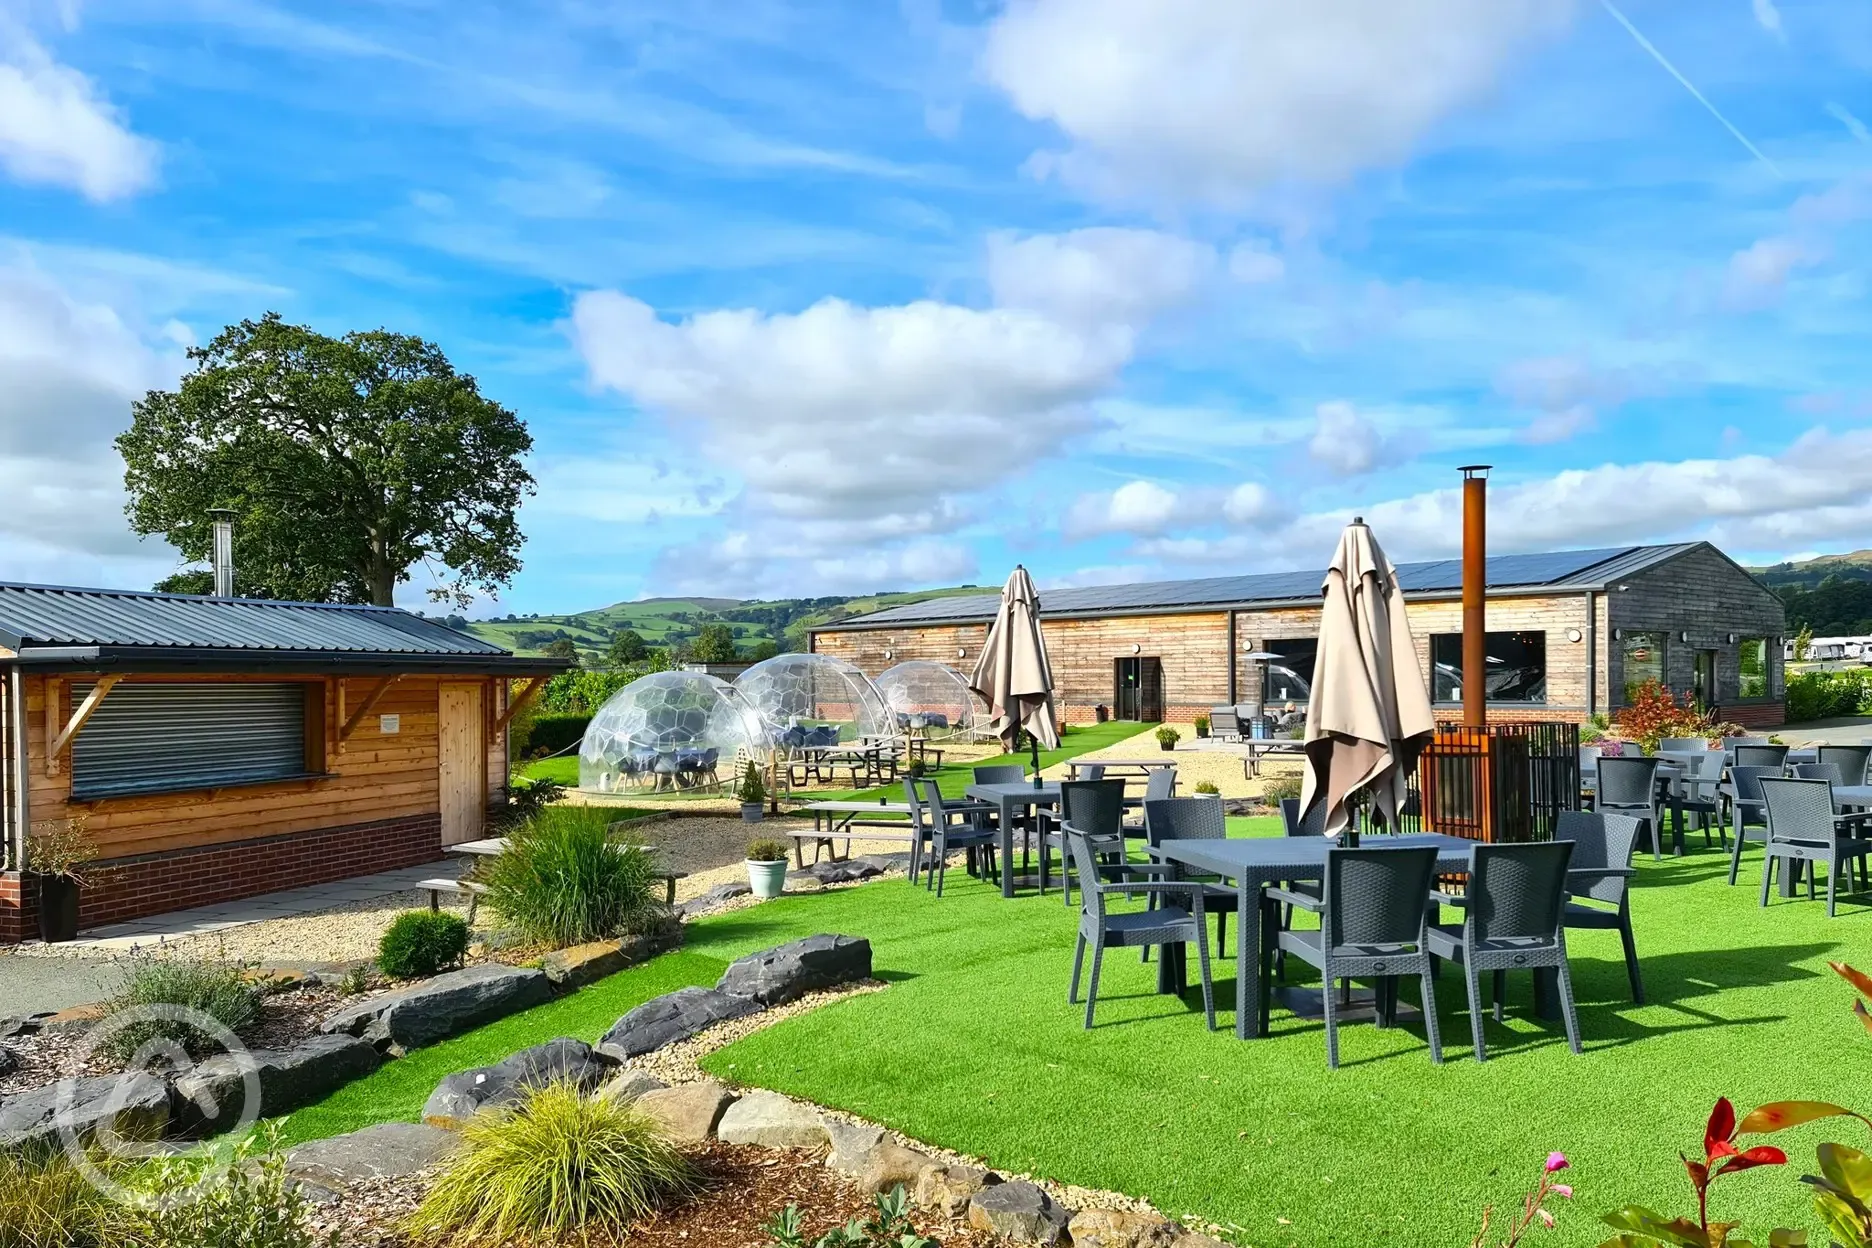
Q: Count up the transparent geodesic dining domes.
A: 3